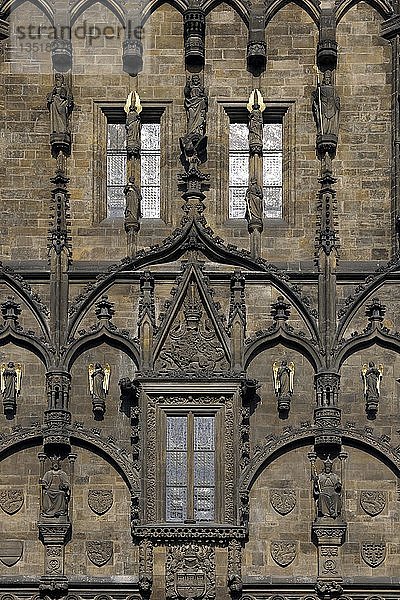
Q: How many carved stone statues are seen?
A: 13